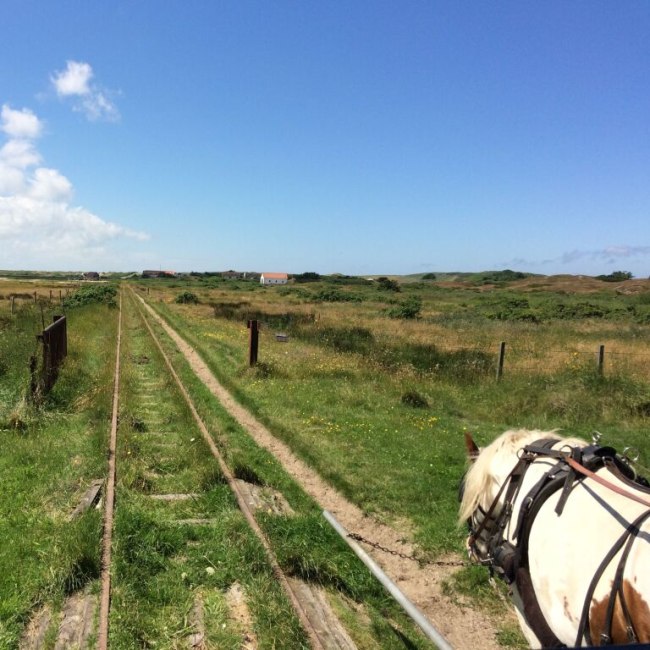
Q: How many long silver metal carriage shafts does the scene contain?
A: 1